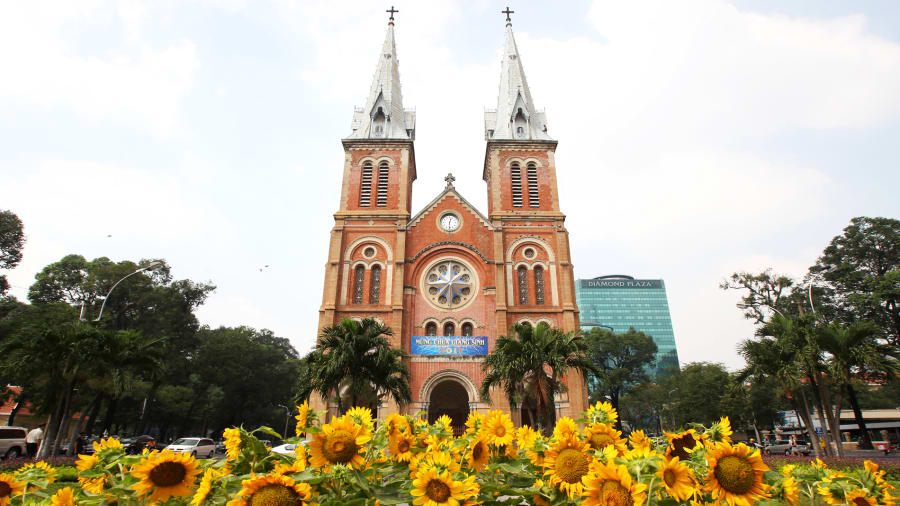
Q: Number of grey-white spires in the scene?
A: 2